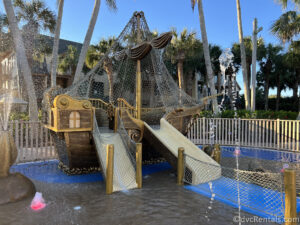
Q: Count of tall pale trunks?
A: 6